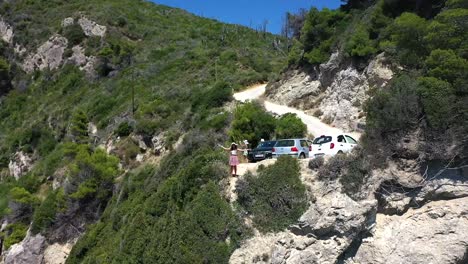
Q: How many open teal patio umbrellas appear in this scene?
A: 0